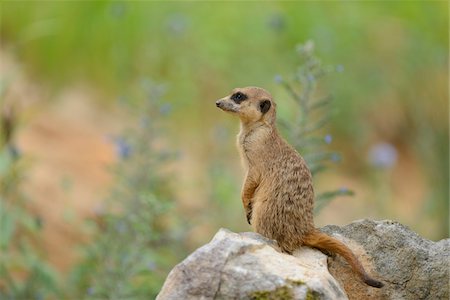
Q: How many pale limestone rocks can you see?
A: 2